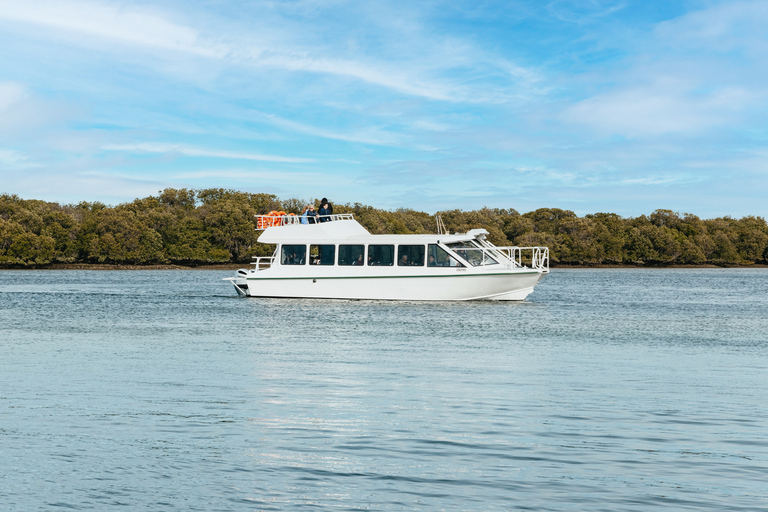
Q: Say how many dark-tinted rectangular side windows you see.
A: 5